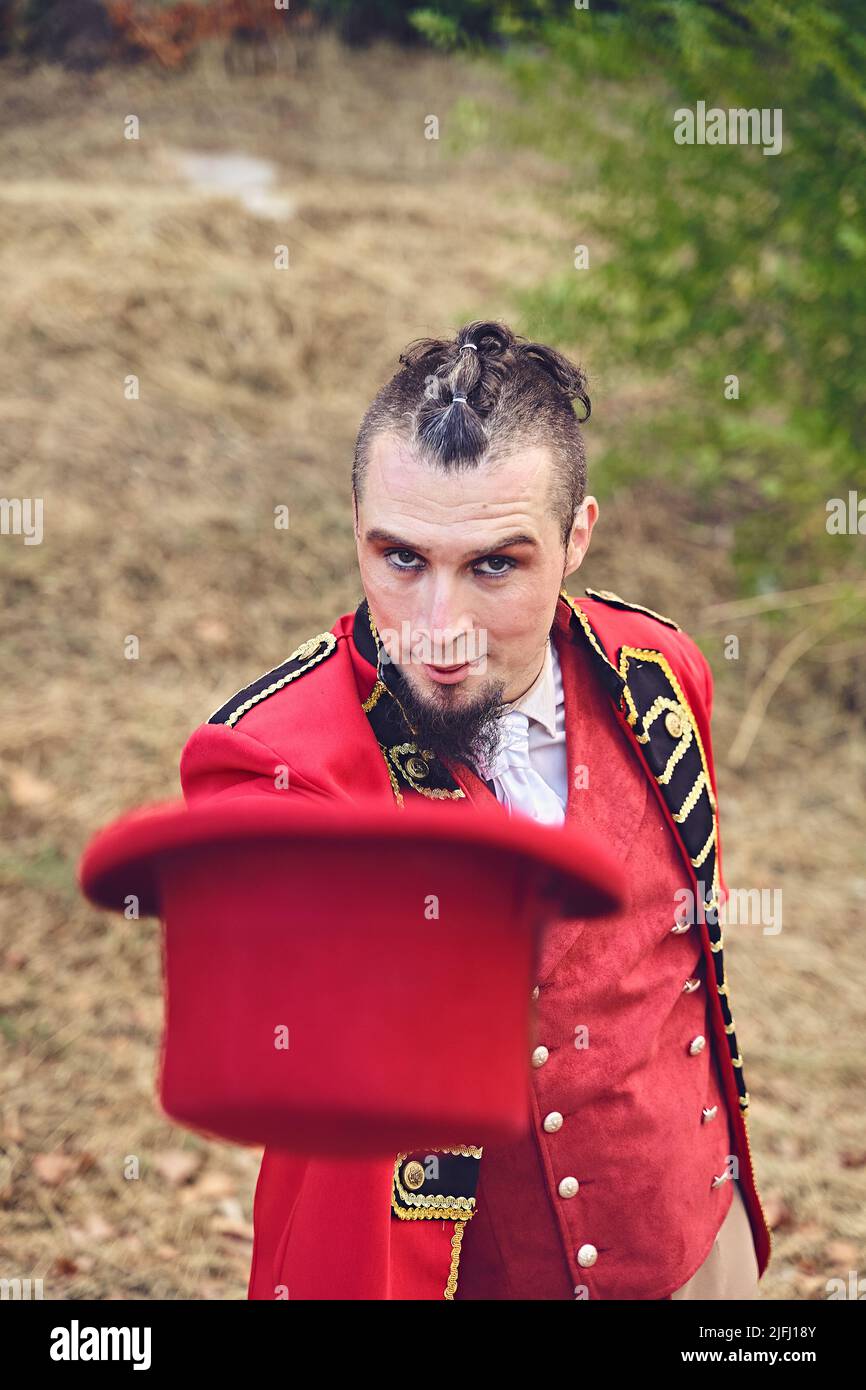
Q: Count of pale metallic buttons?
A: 10